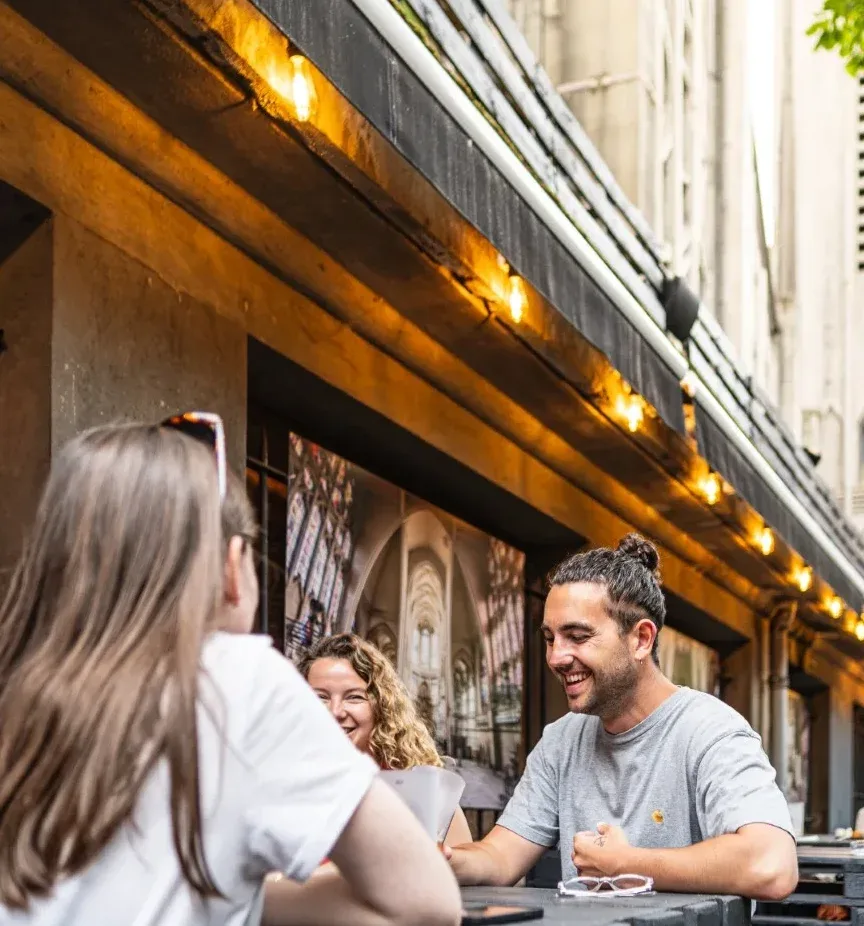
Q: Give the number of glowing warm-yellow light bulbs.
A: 8